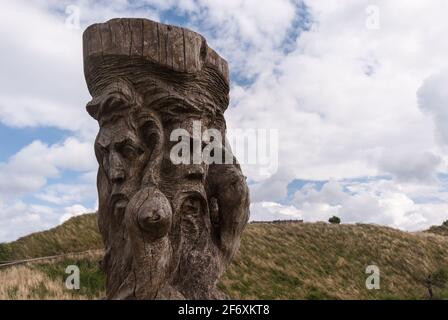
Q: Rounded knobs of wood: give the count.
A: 1